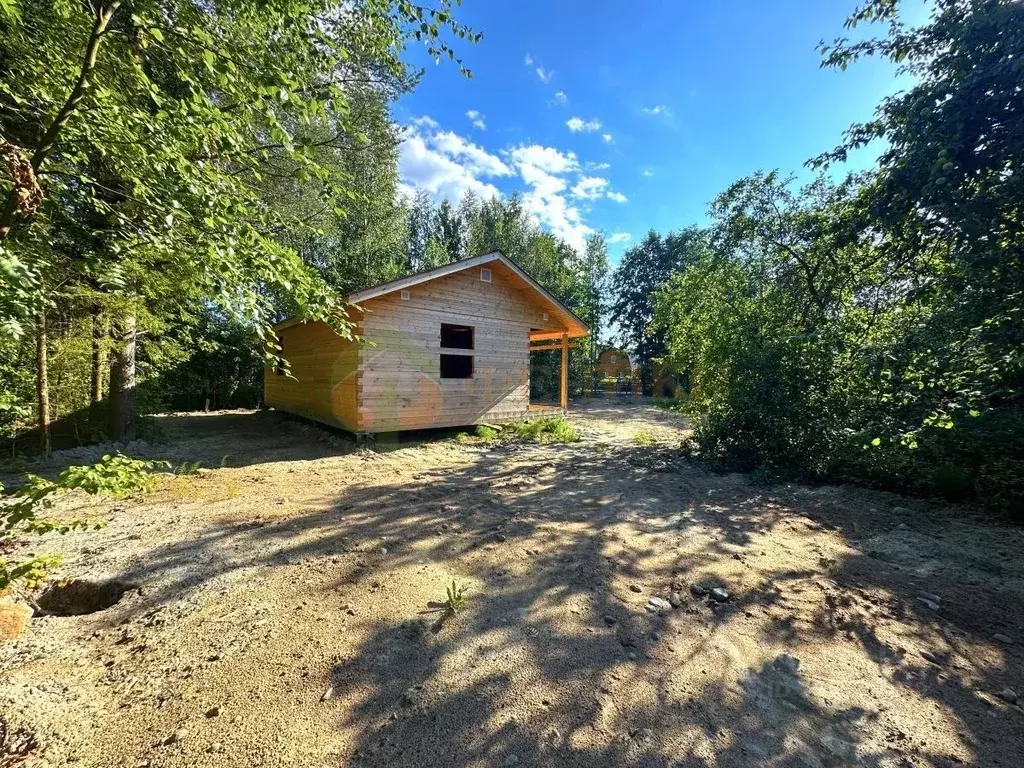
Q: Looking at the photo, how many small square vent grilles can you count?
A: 3